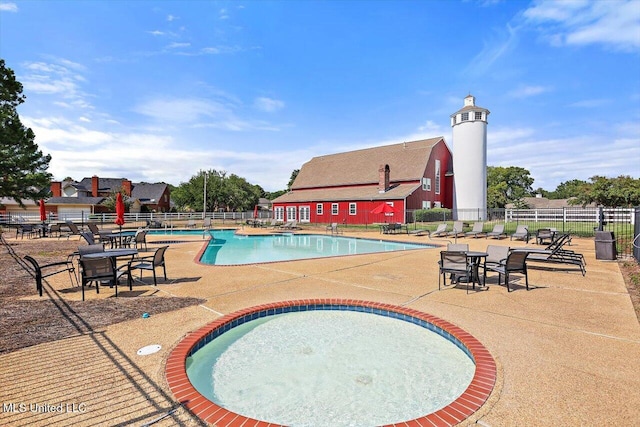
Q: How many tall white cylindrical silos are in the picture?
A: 1